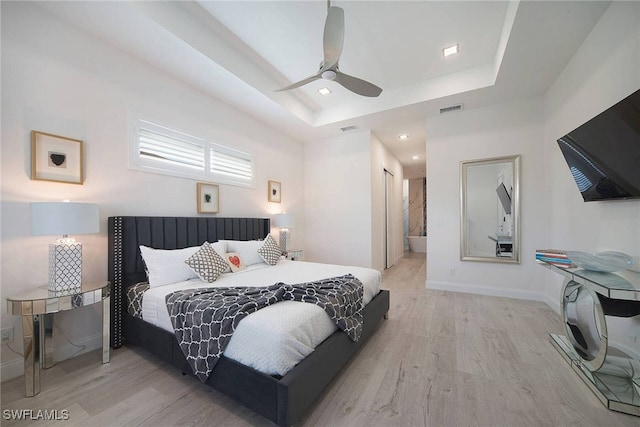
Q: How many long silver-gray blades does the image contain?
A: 3